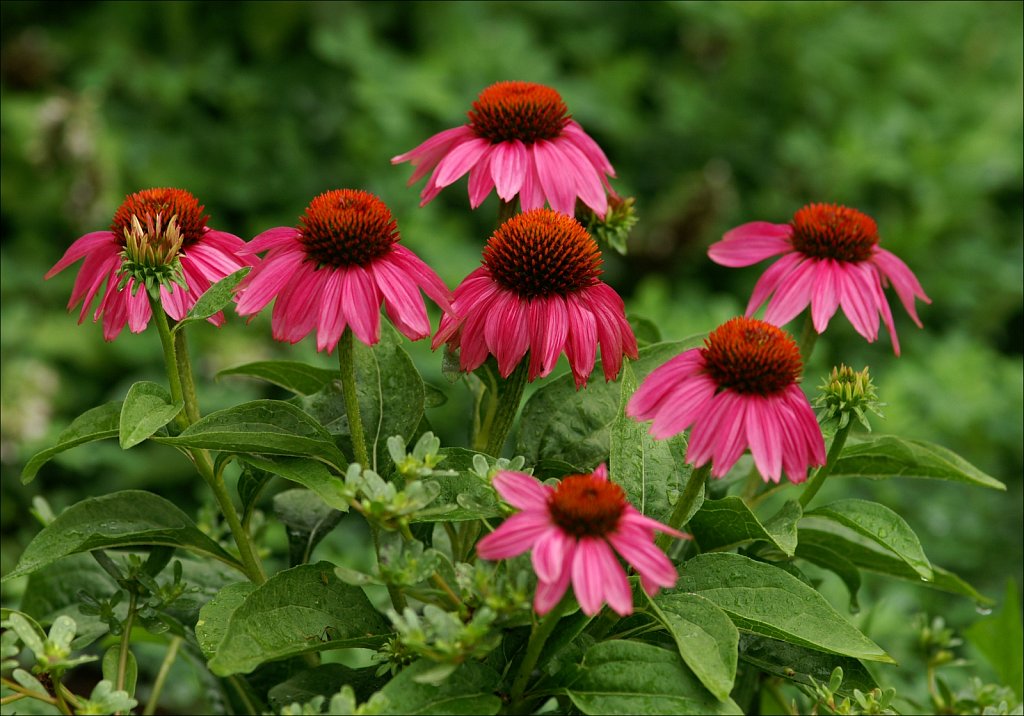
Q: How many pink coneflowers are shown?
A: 7